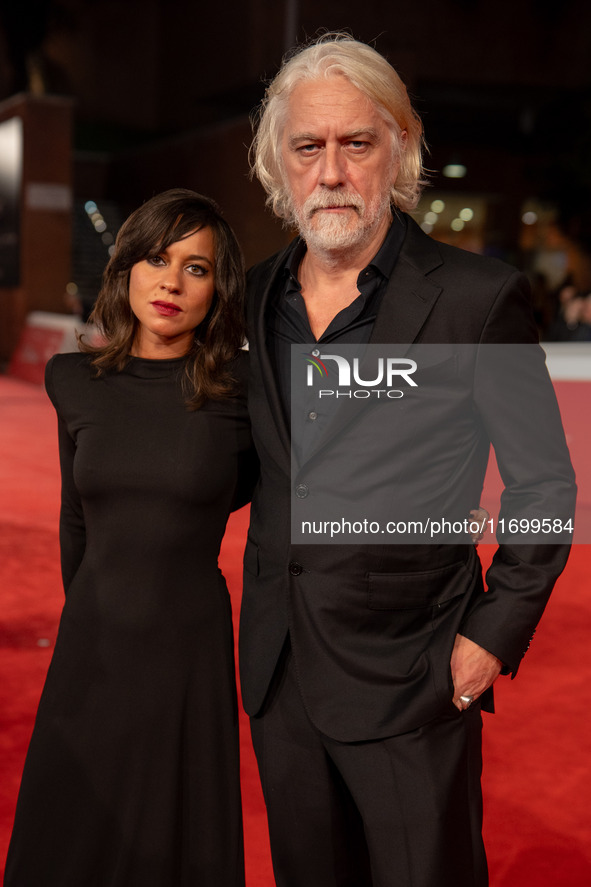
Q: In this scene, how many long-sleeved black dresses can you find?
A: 1